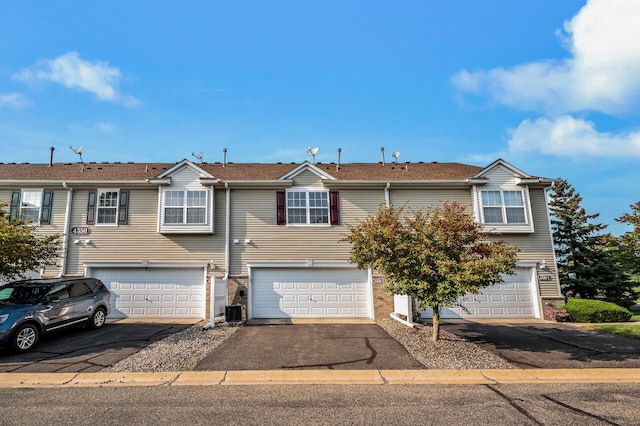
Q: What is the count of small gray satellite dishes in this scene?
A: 4